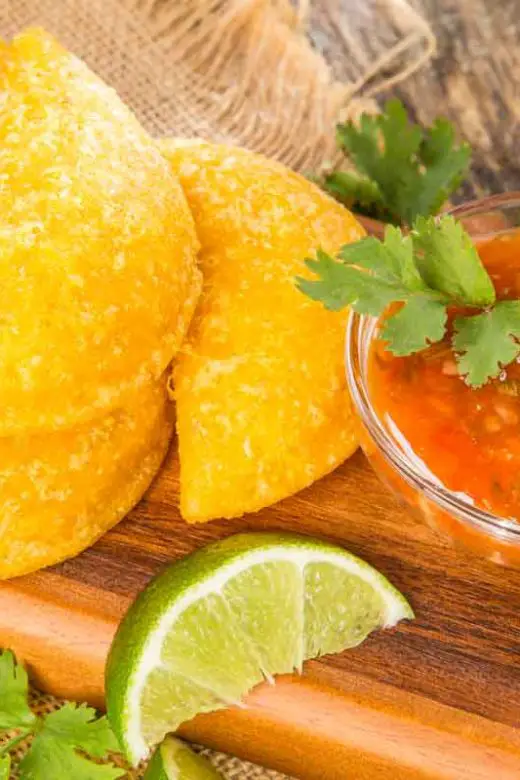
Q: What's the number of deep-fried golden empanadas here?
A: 3